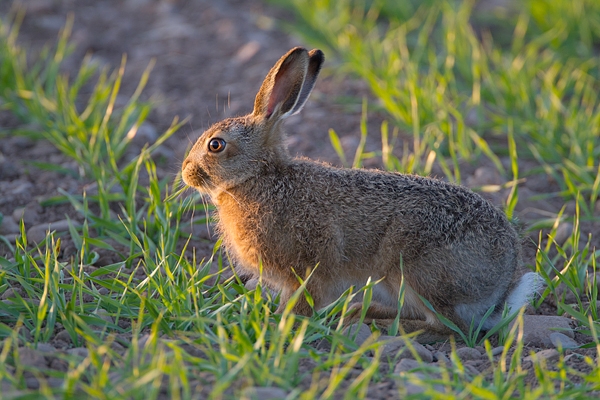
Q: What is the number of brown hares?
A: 1